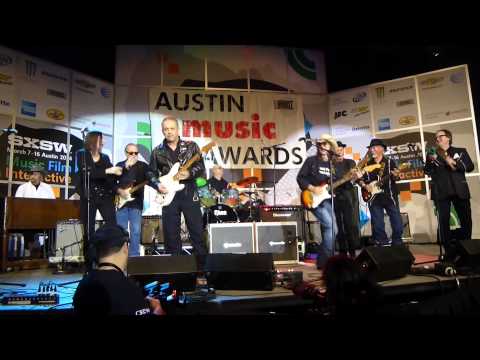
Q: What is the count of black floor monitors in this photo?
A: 4